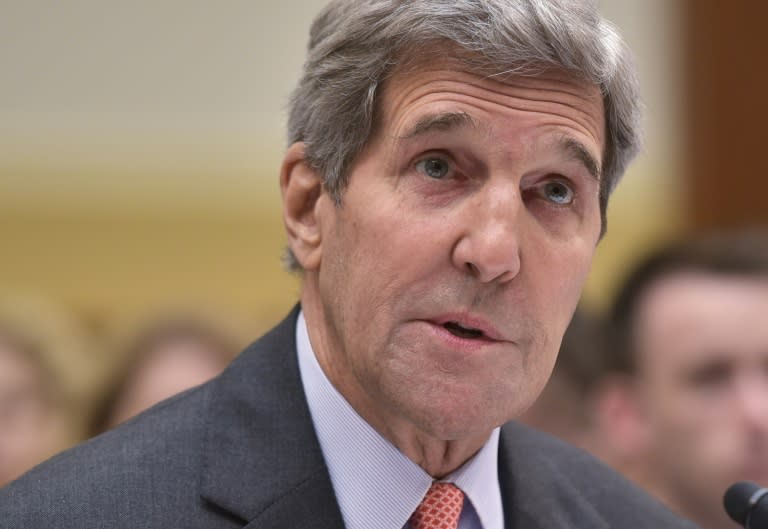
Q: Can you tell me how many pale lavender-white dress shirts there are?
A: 1